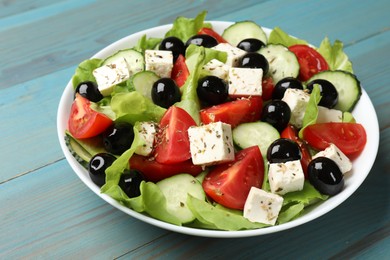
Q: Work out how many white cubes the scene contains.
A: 12